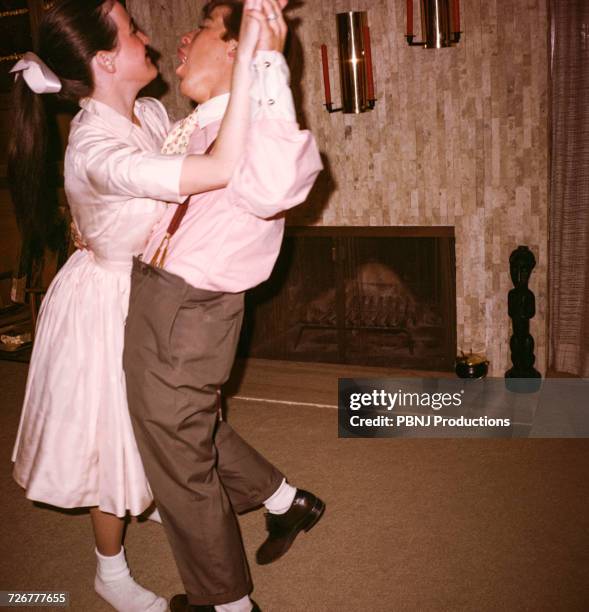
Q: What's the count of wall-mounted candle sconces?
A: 2